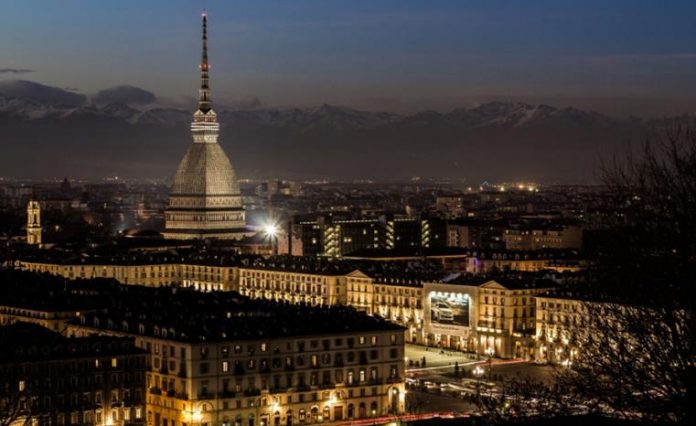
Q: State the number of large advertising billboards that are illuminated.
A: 1